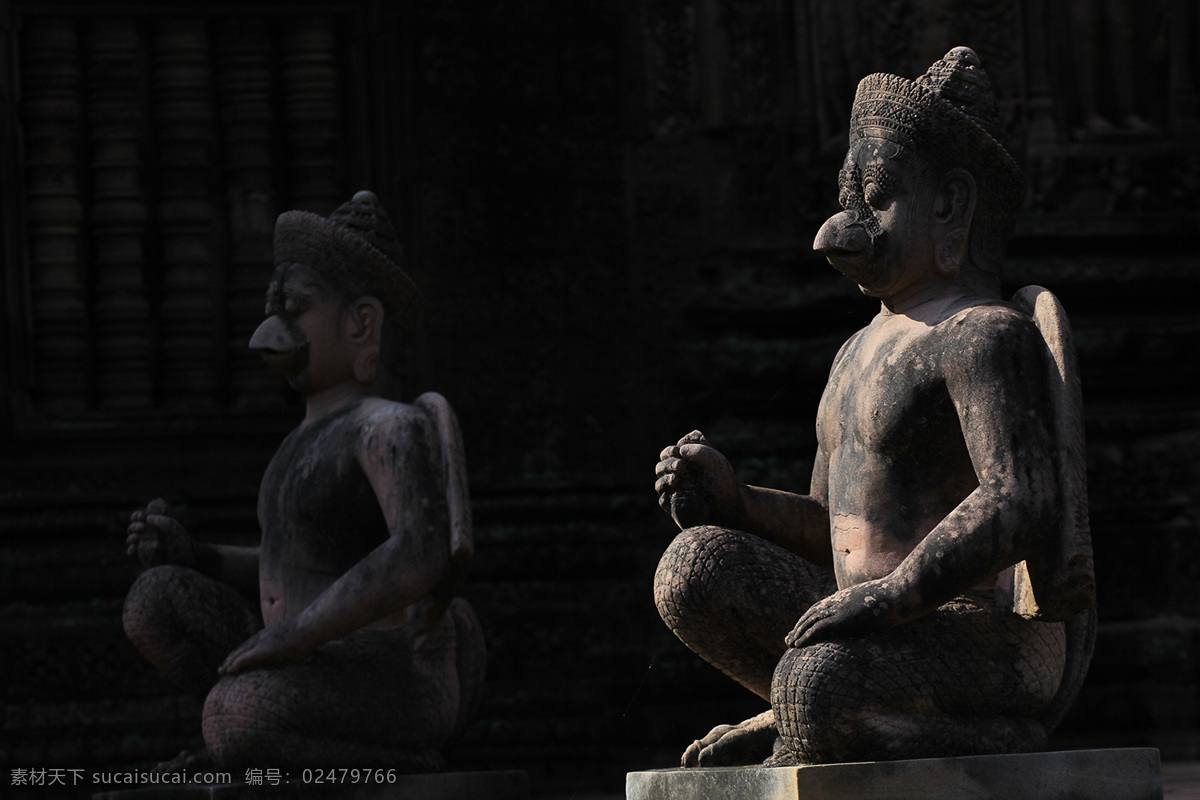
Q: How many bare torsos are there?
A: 2